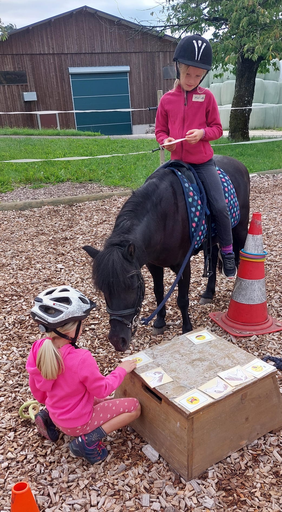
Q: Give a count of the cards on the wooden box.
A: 7